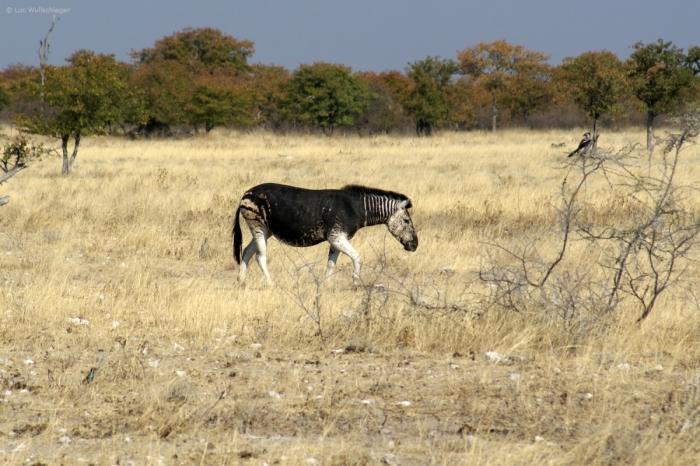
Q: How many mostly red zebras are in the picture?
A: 0